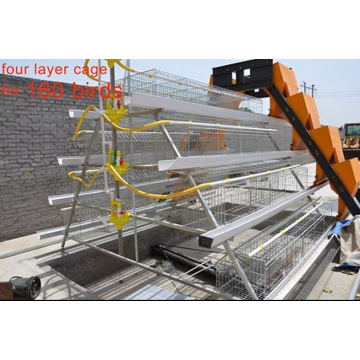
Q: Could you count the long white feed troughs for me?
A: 8